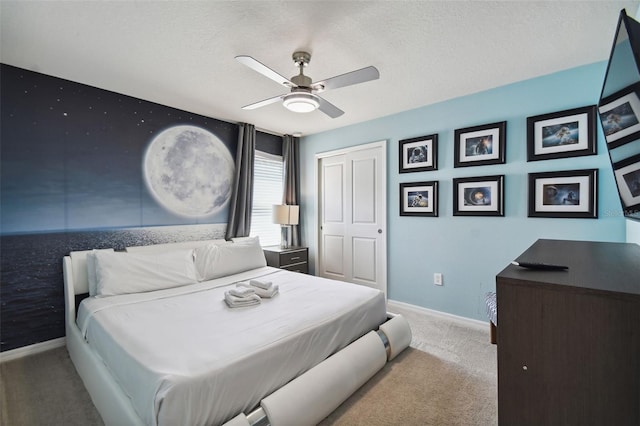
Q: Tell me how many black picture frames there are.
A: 6